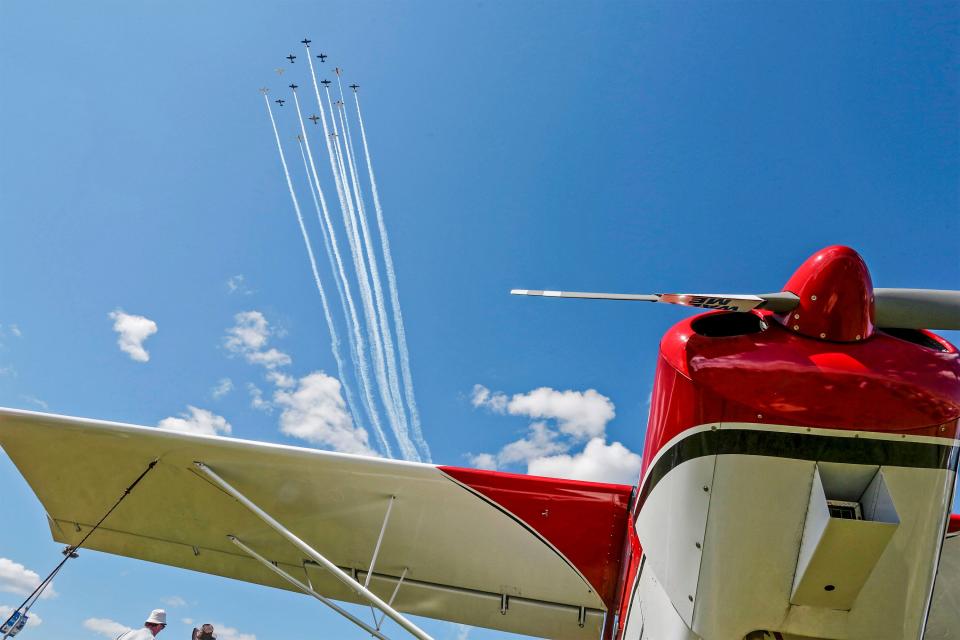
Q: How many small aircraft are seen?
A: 14